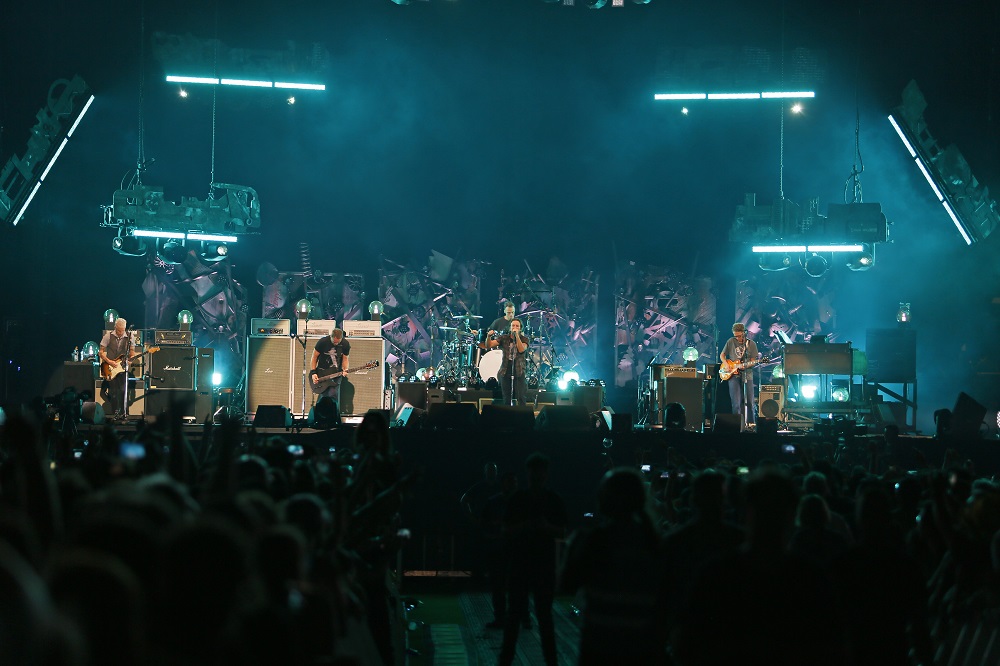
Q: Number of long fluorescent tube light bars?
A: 6